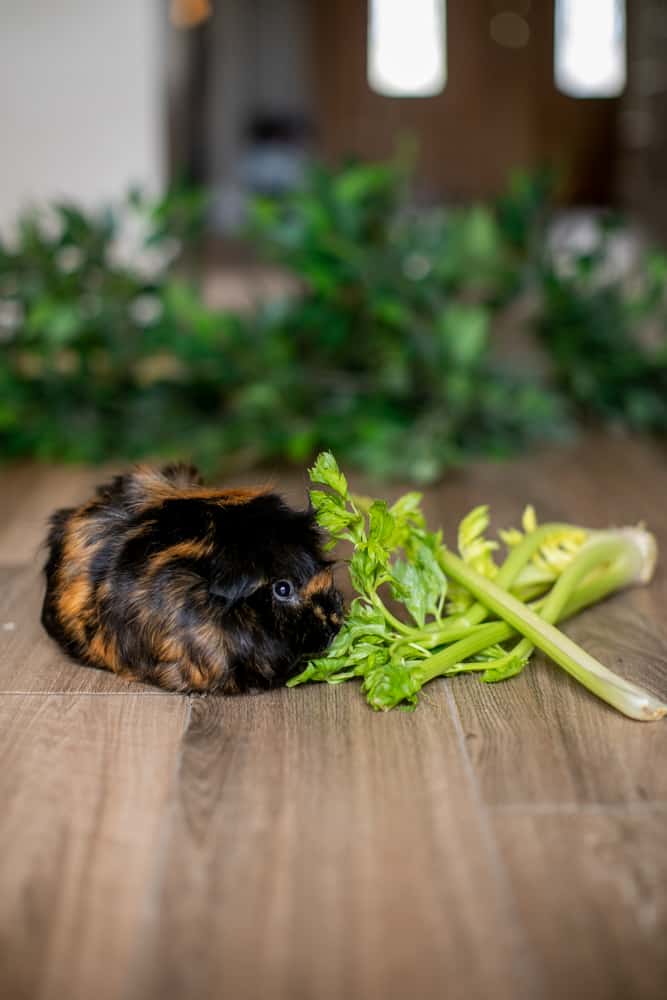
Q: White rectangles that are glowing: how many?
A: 2